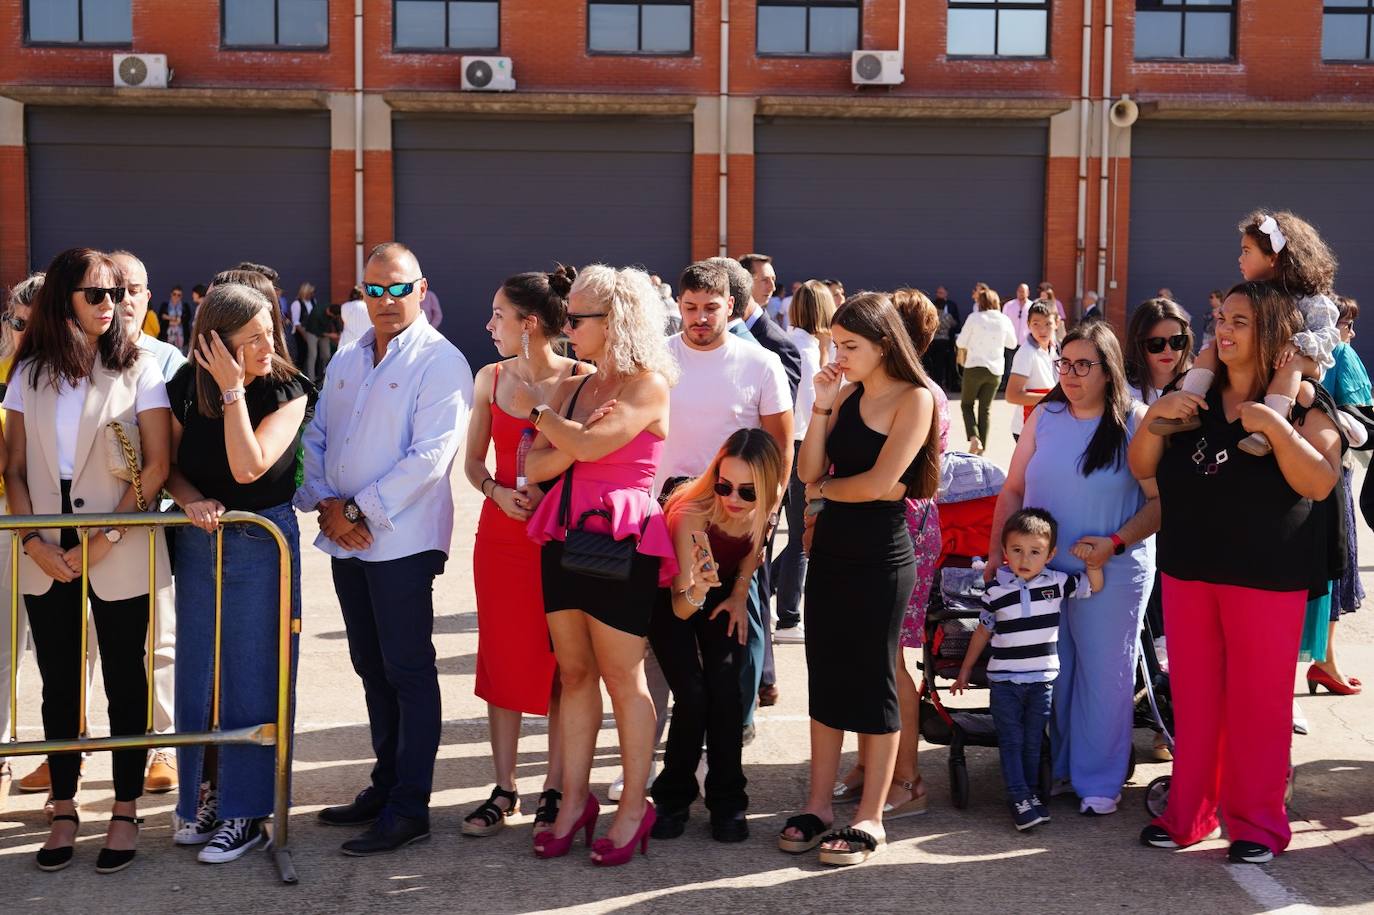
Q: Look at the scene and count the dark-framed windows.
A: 8